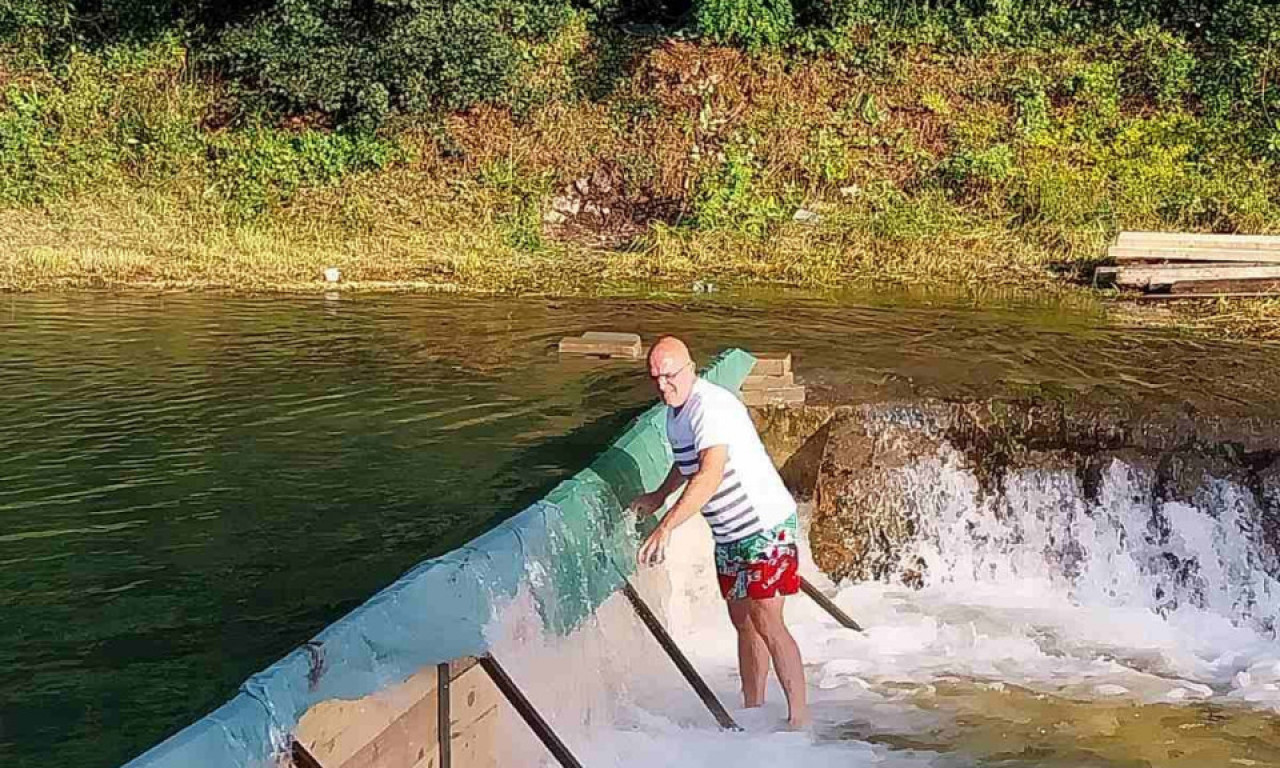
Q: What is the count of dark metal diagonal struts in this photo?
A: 4